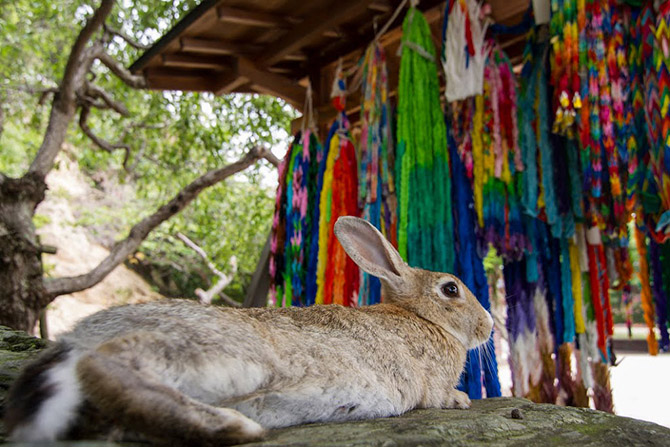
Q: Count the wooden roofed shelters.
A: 1